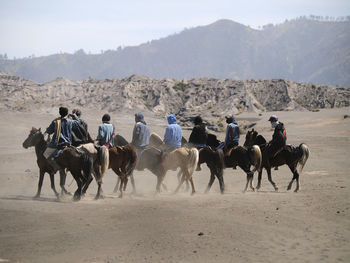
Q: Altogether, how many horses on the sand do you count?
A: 8